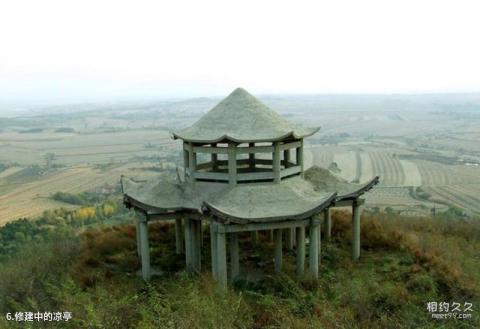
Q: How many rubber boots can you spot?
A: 0